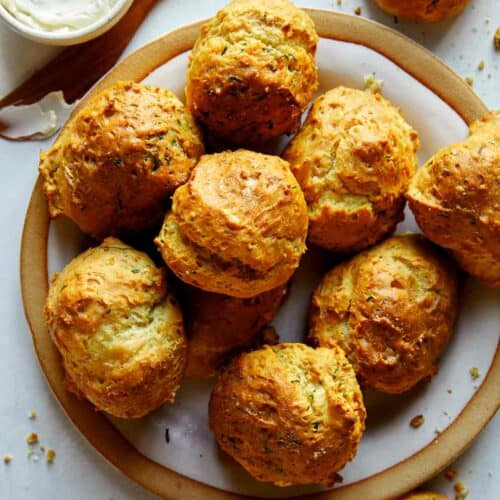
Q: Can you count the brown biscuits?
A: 10